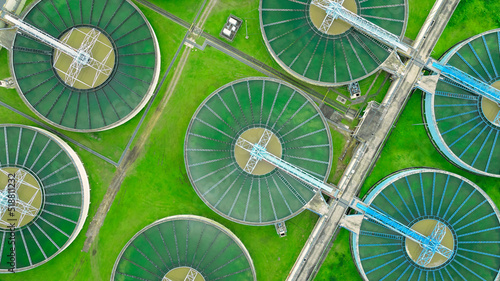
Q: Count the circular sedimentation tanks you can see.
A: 7